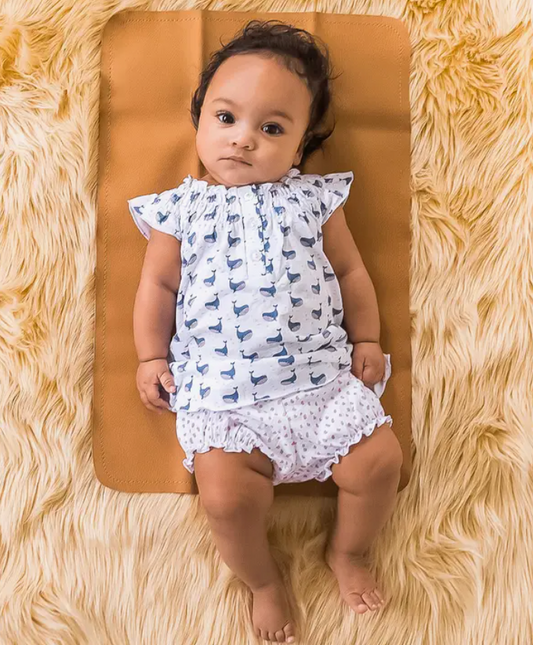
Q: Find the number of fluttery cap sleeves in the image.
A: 2